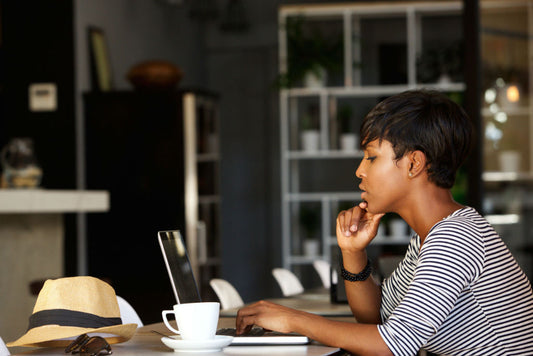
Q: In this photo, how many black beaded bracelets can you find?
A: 1